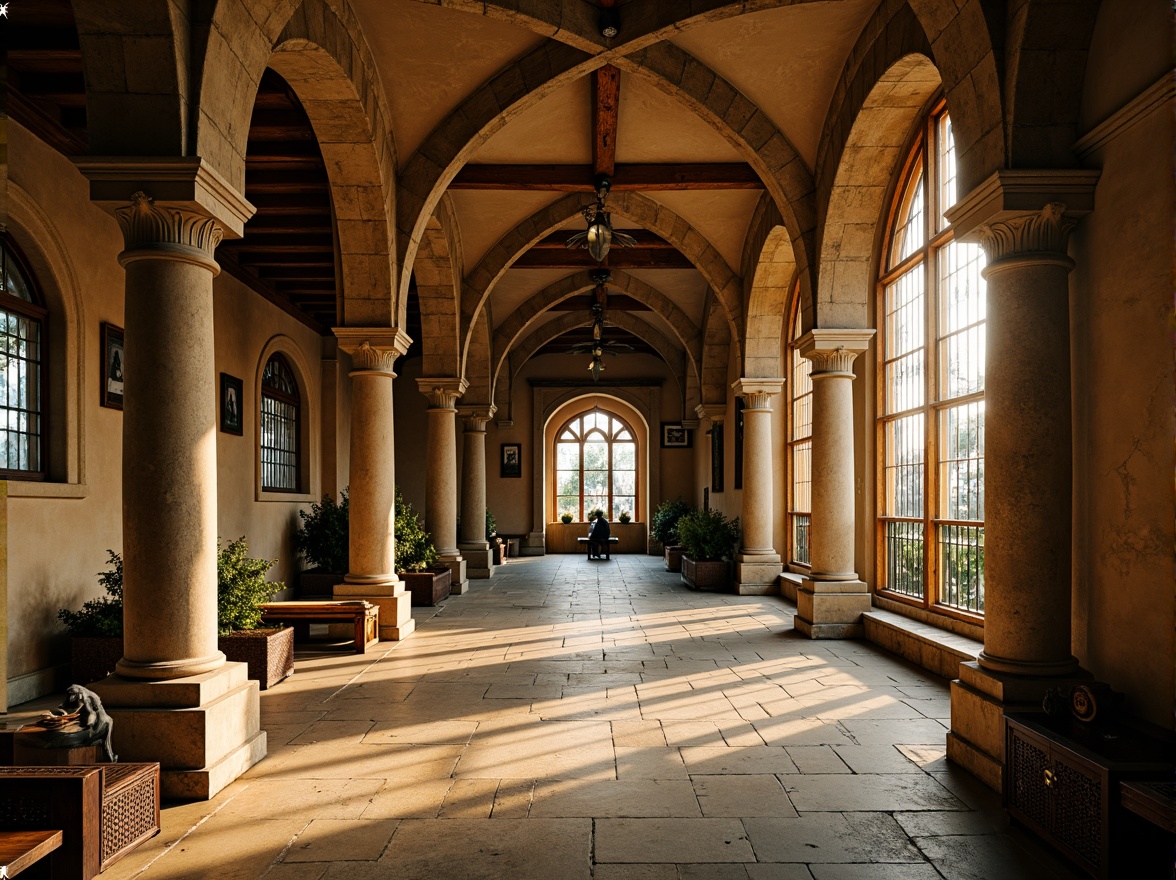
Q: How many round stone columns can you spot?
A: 7